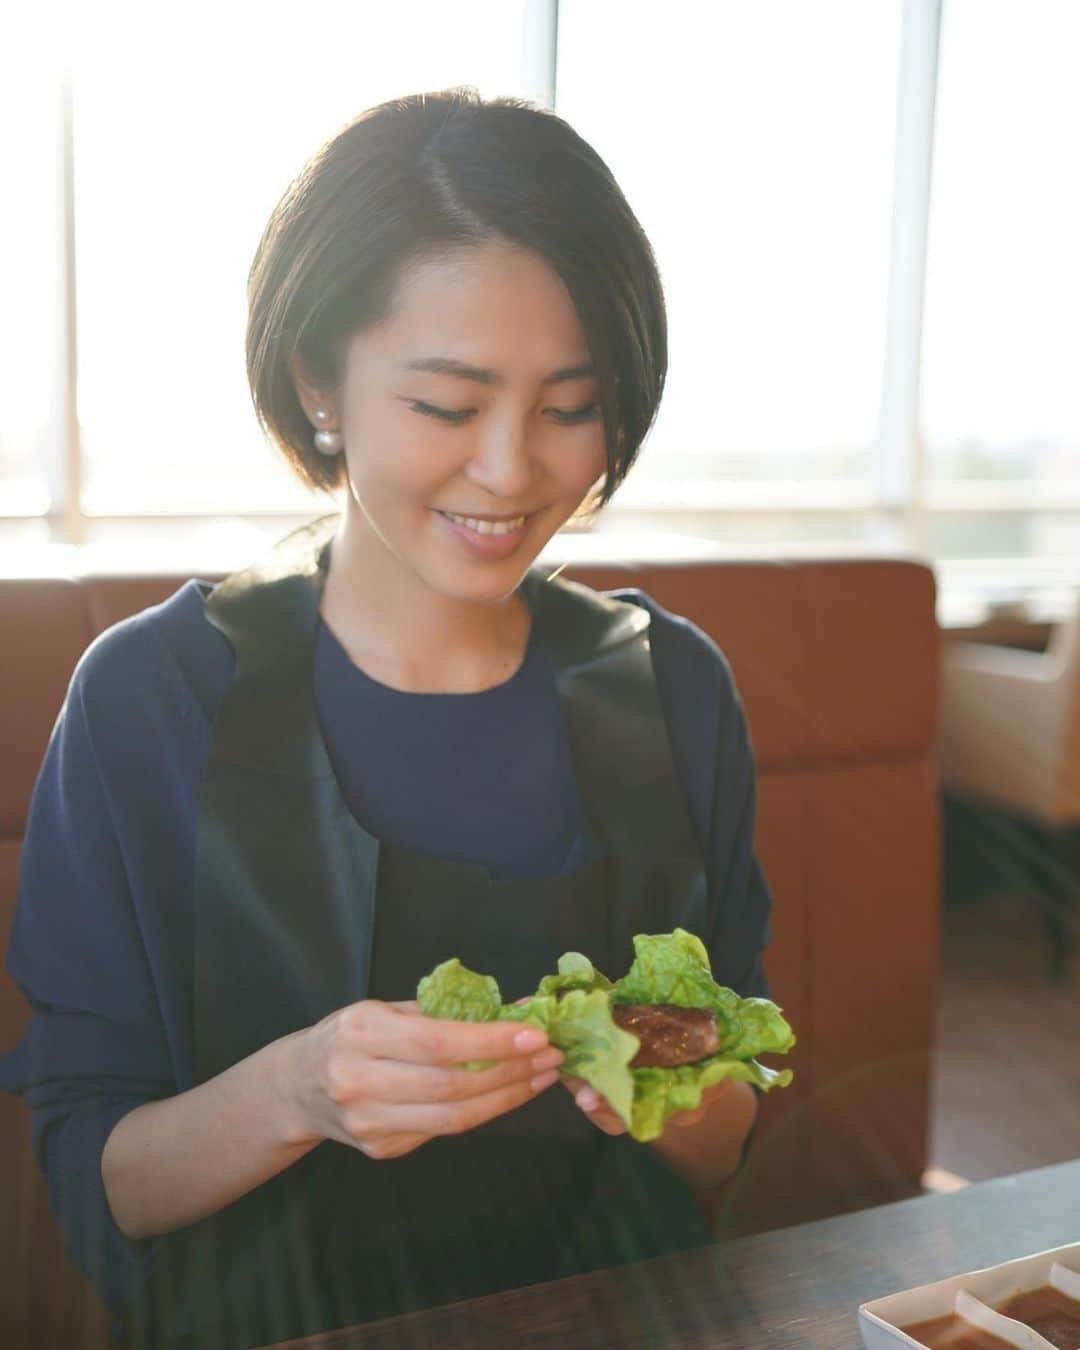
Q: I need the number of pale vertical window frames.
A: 3